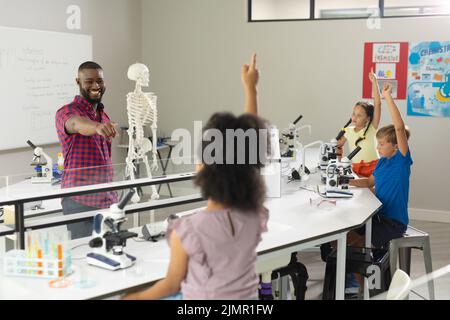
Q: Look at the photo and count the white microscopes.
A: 5